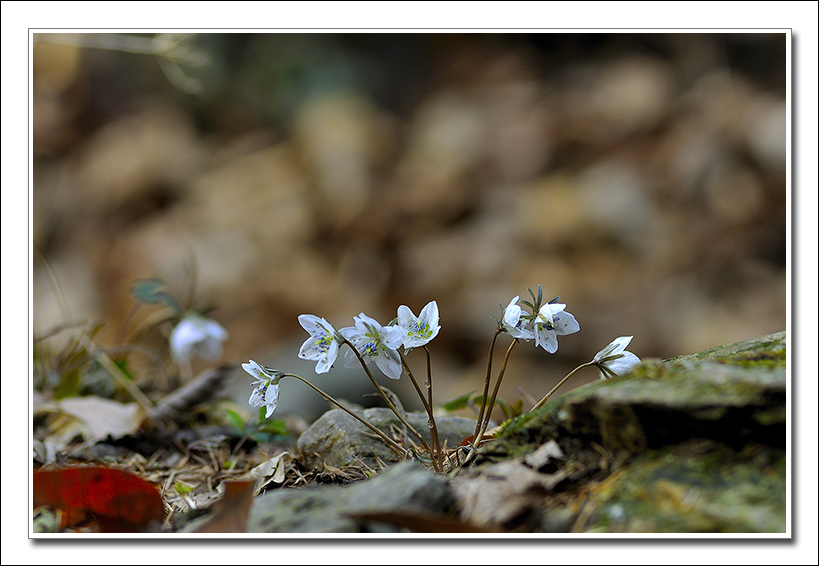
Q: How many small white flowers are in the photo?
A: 8